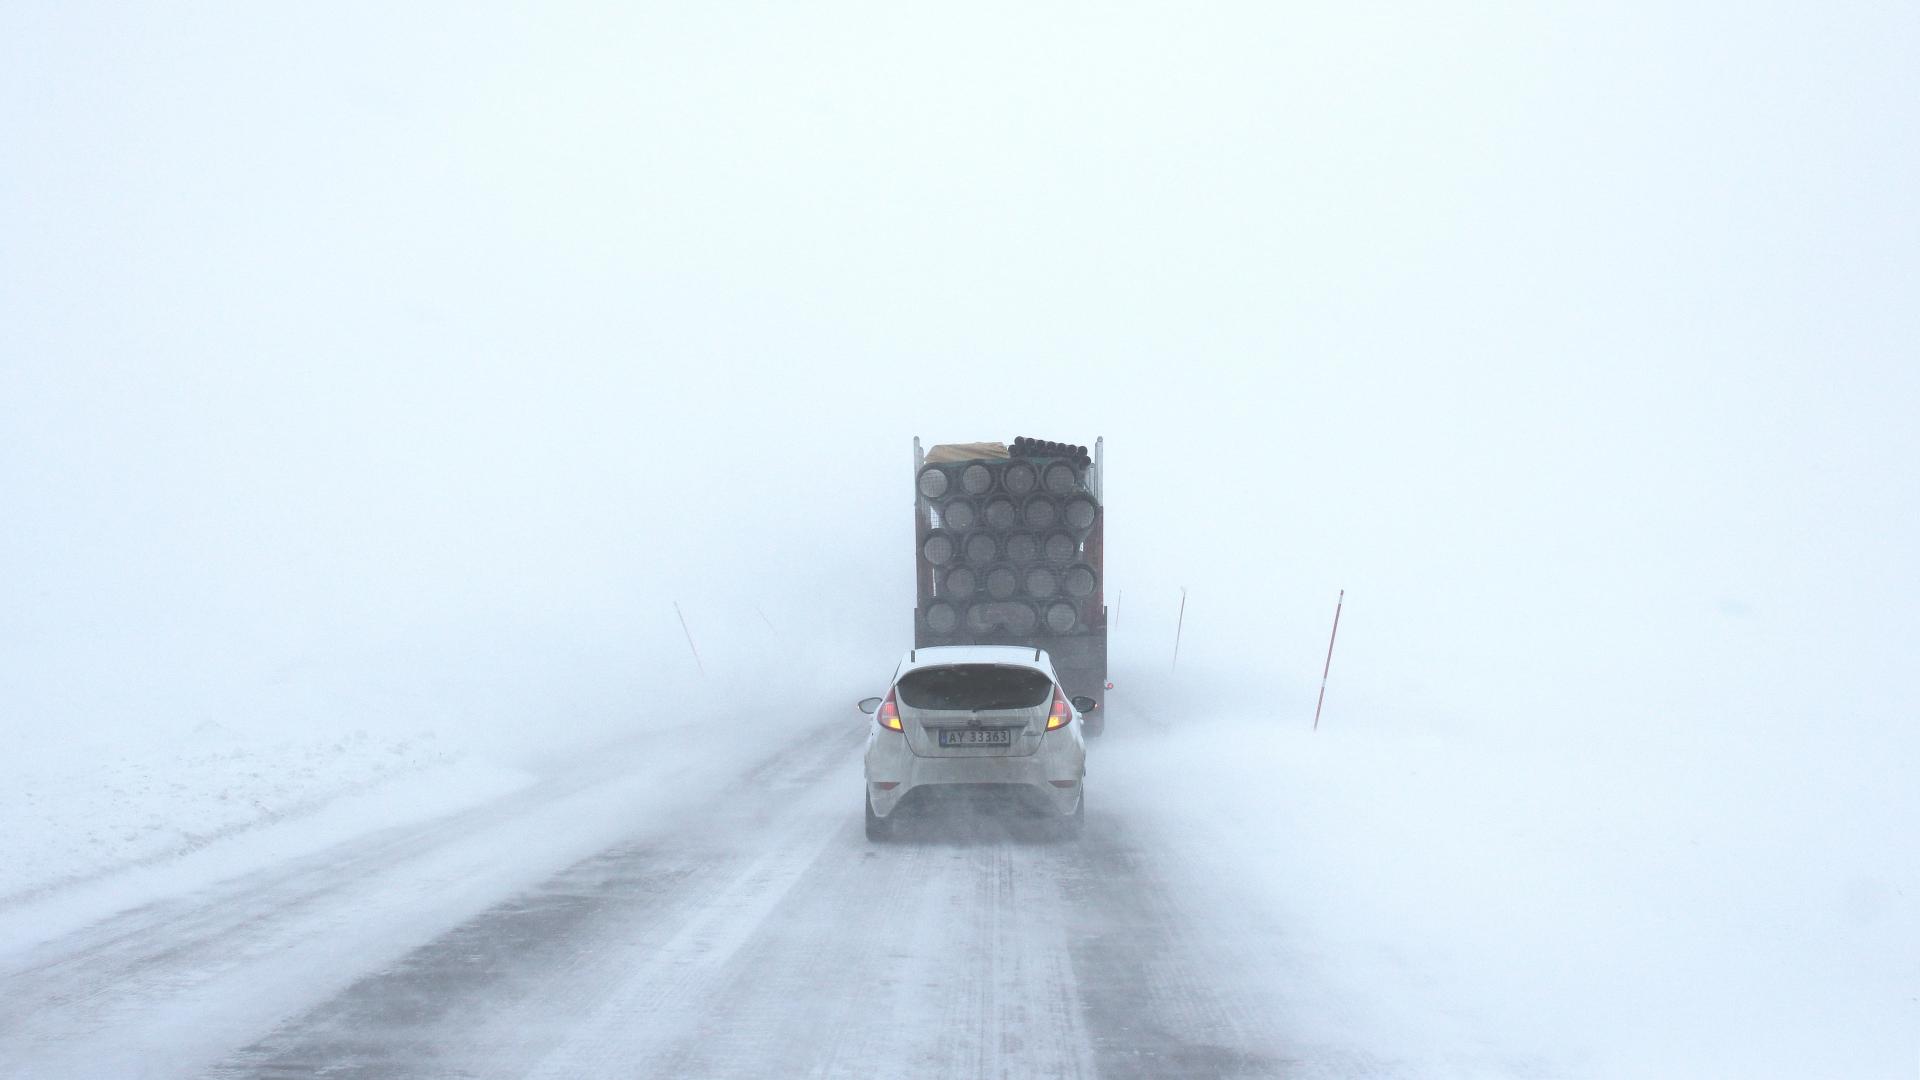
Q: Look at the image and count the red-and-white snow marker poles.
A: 5